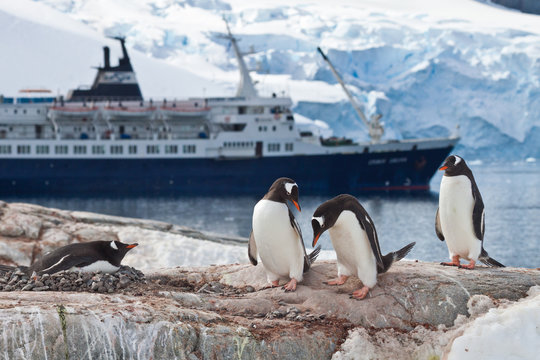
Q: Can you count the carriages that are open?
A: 0